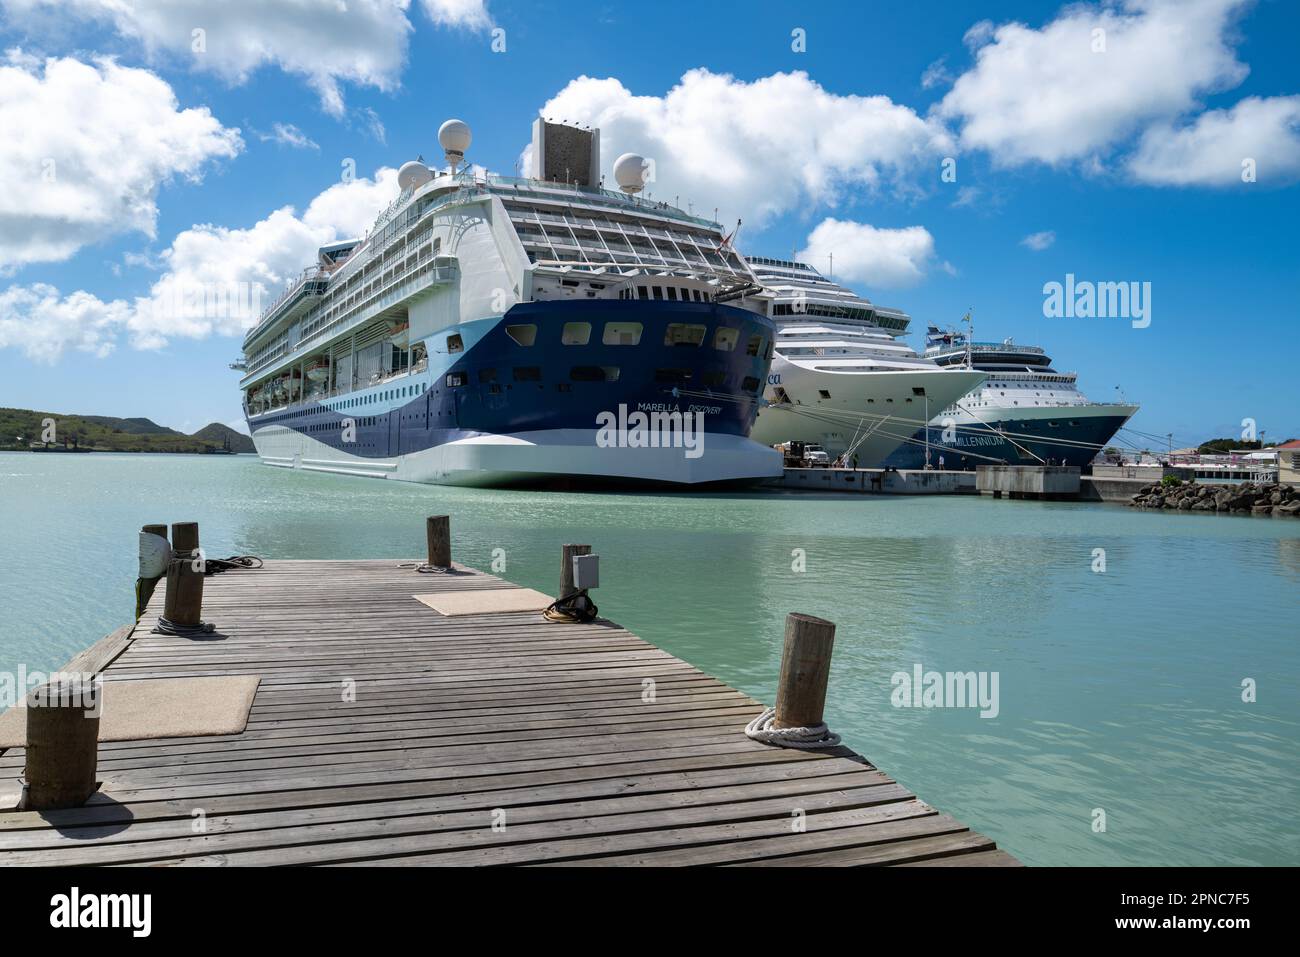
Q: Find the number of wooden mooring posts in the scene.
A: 7